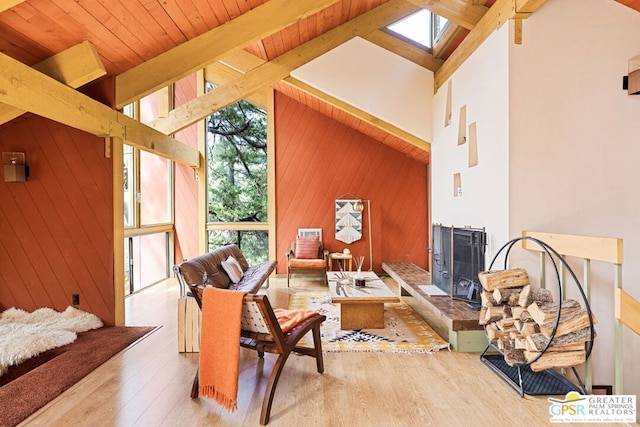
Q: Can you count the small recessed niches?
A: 4